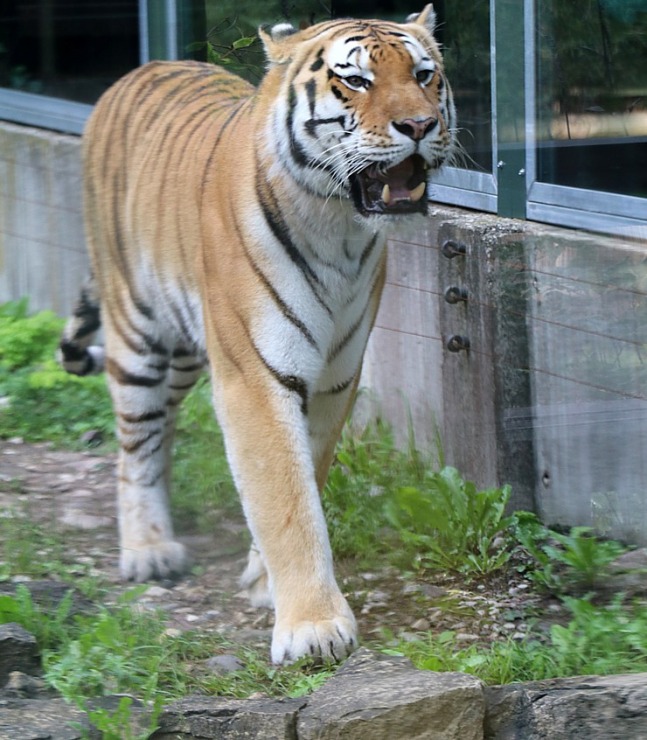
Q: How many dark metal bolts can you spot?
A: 3